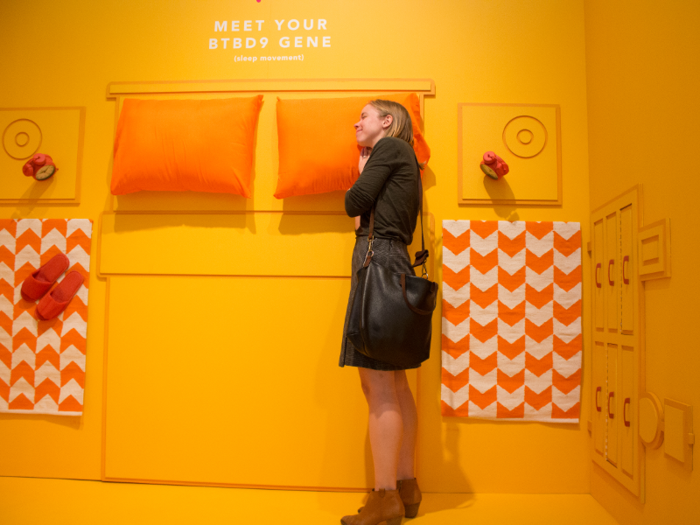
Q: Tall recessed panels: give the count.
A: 6